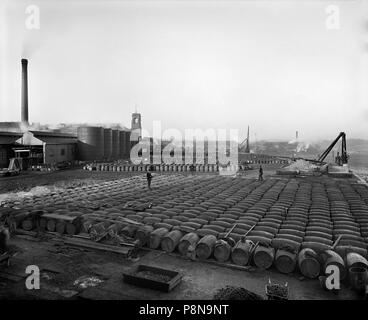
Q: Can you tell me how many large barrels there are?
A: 5